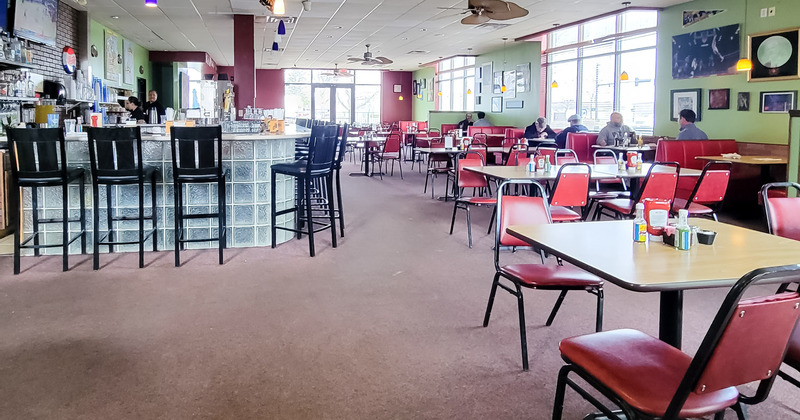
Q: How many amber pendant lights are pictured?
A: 8